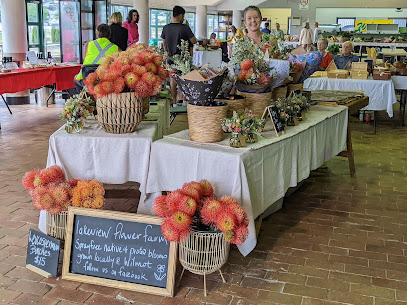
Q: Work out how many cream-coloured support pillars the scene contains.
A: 4